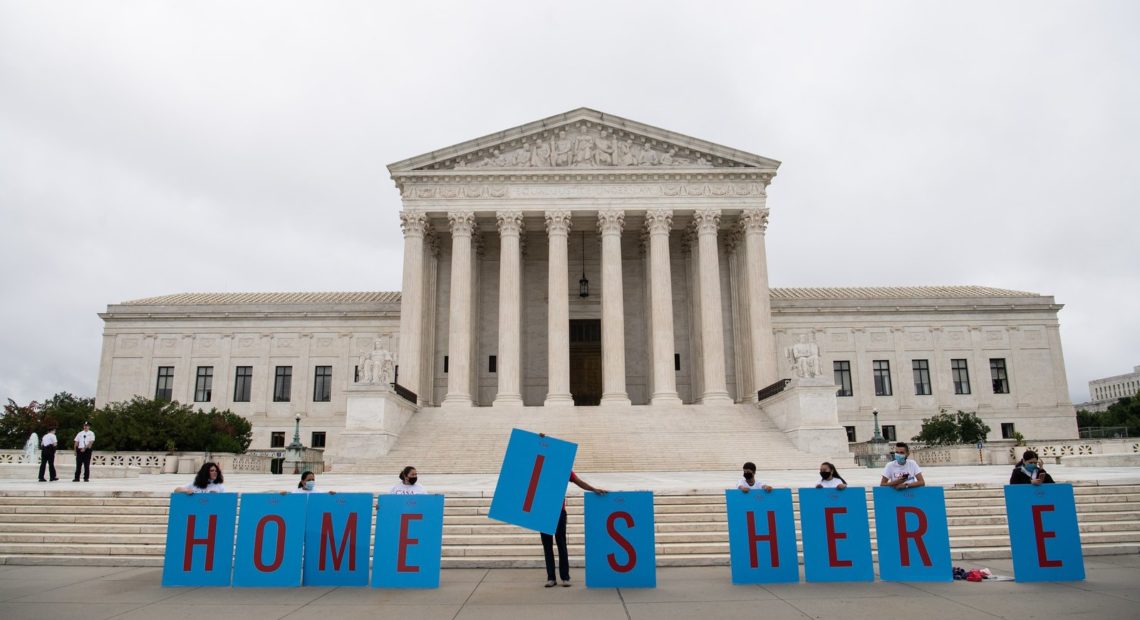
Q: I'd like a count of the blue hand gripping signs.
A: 10